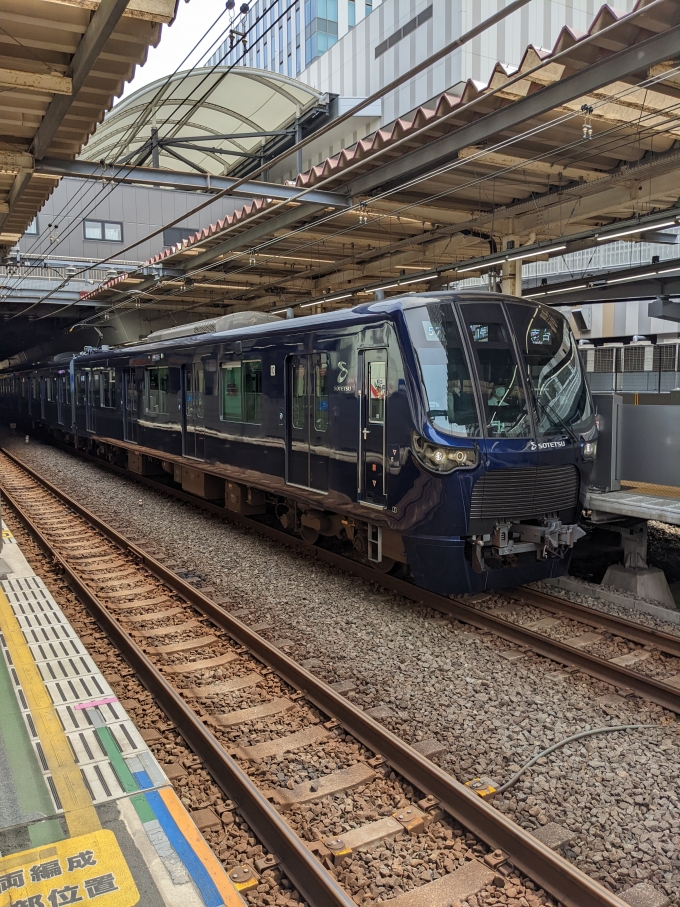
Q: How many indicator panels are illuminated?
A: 3